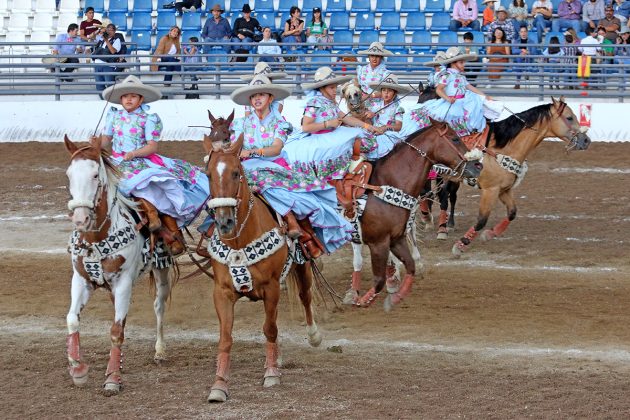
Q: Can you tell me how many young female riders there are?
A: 8